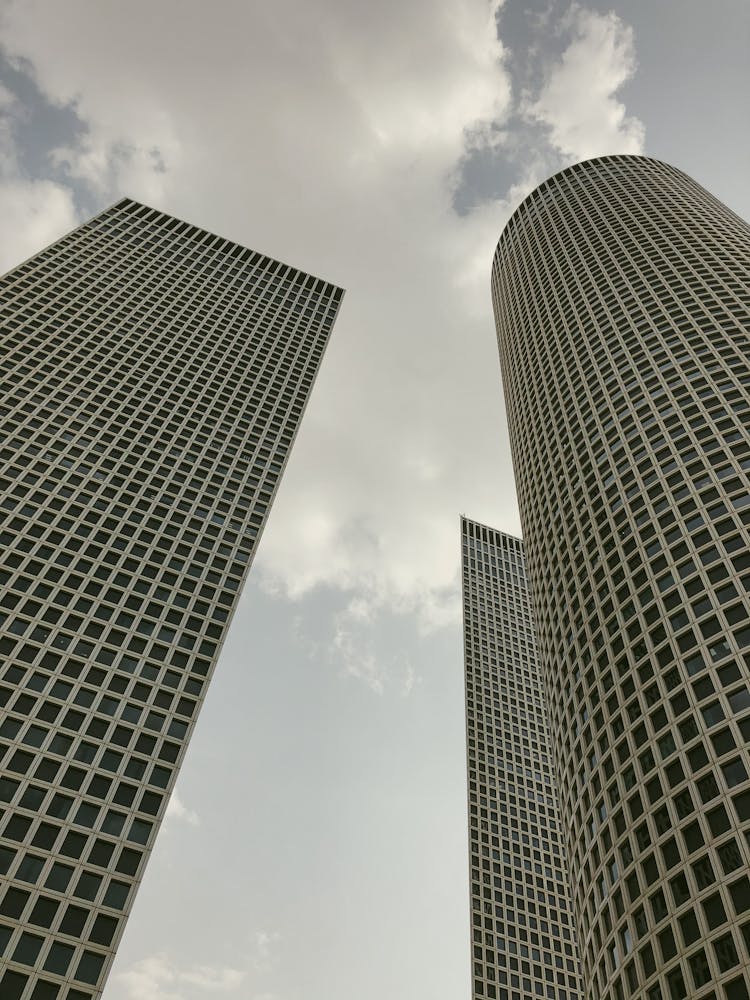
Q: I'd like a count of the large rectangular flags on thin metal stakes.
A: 0